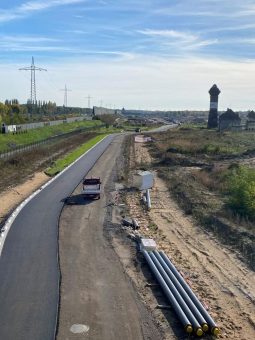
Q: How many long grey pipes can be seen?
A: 4